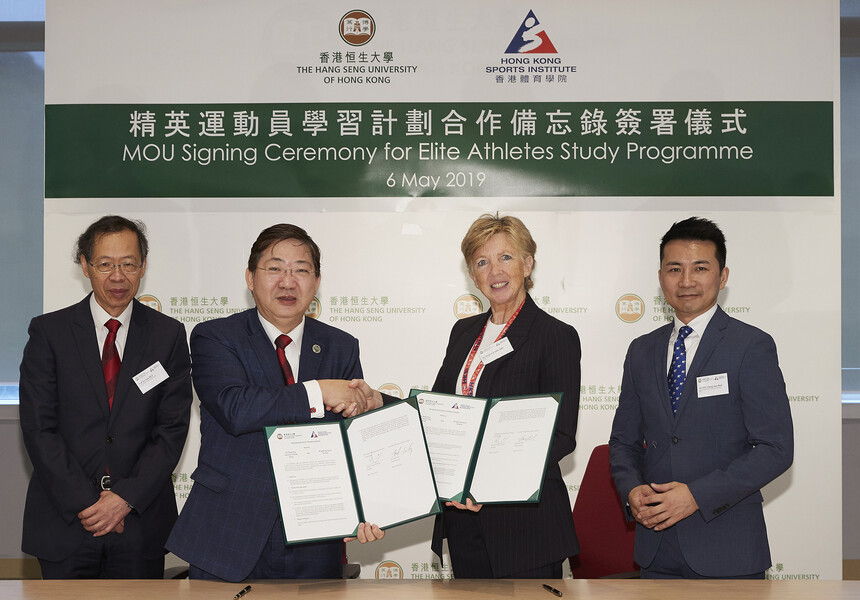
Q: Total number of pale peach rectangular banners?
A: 0